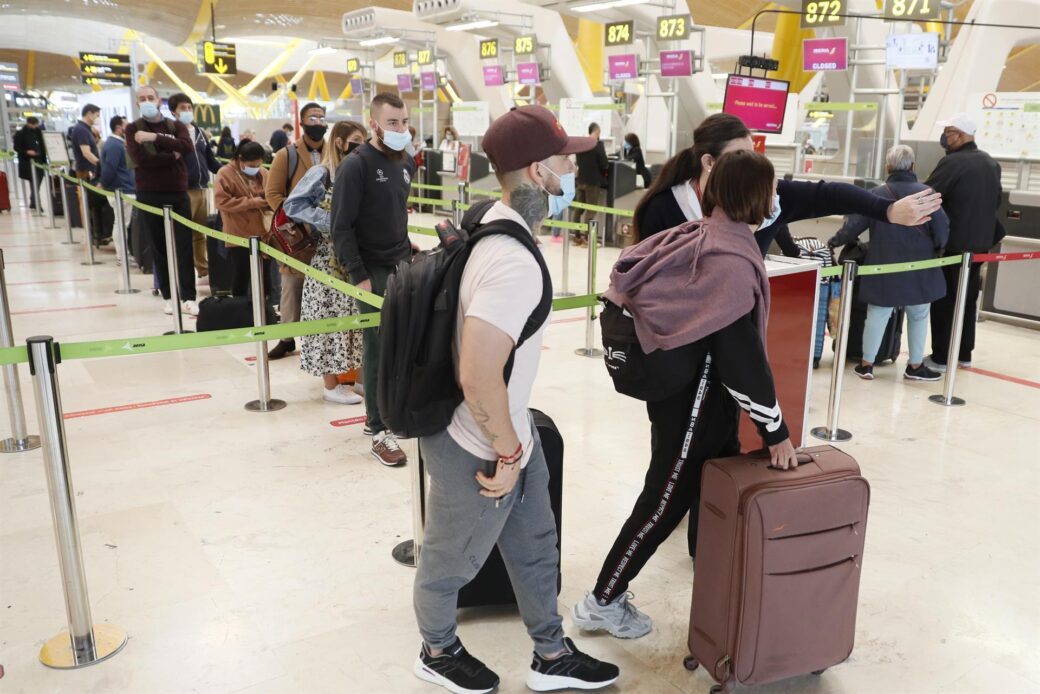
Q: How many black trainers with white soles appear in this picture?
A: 4